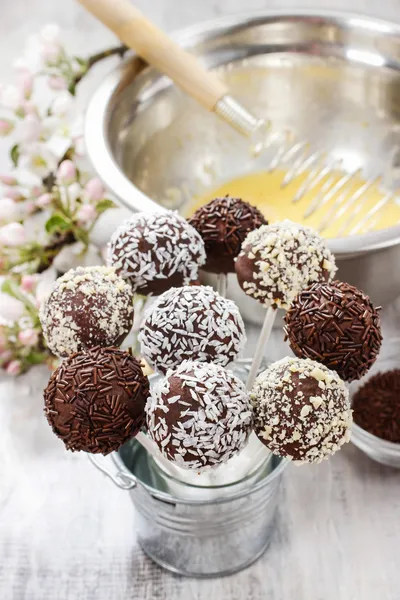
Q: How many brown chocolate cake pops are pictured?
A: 3